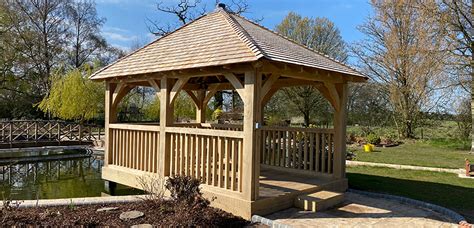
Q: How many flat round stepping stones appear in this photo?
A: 3